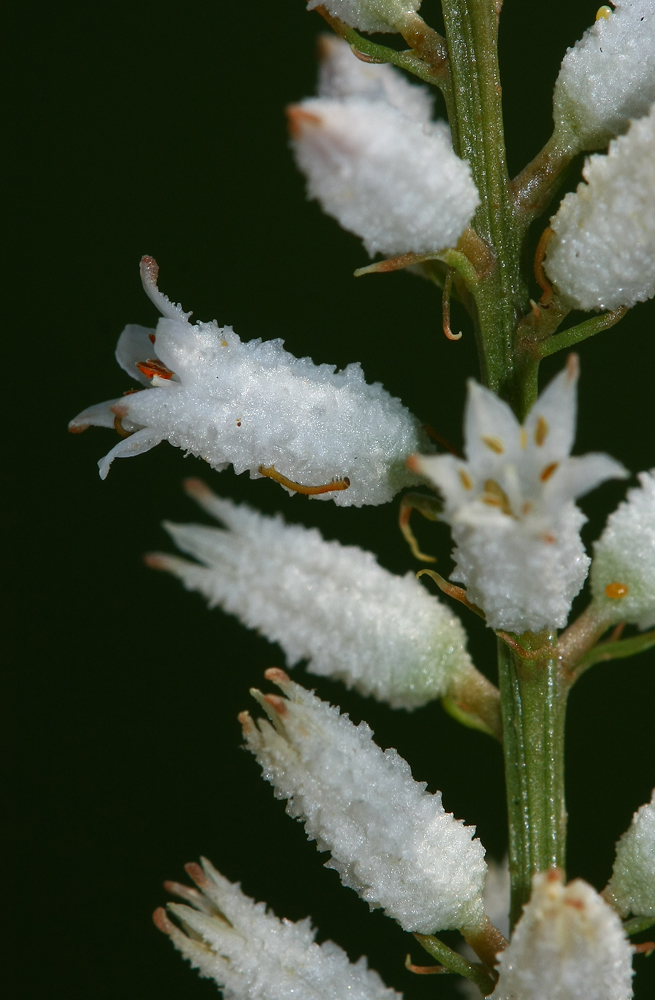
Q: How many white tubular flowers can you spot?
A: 13